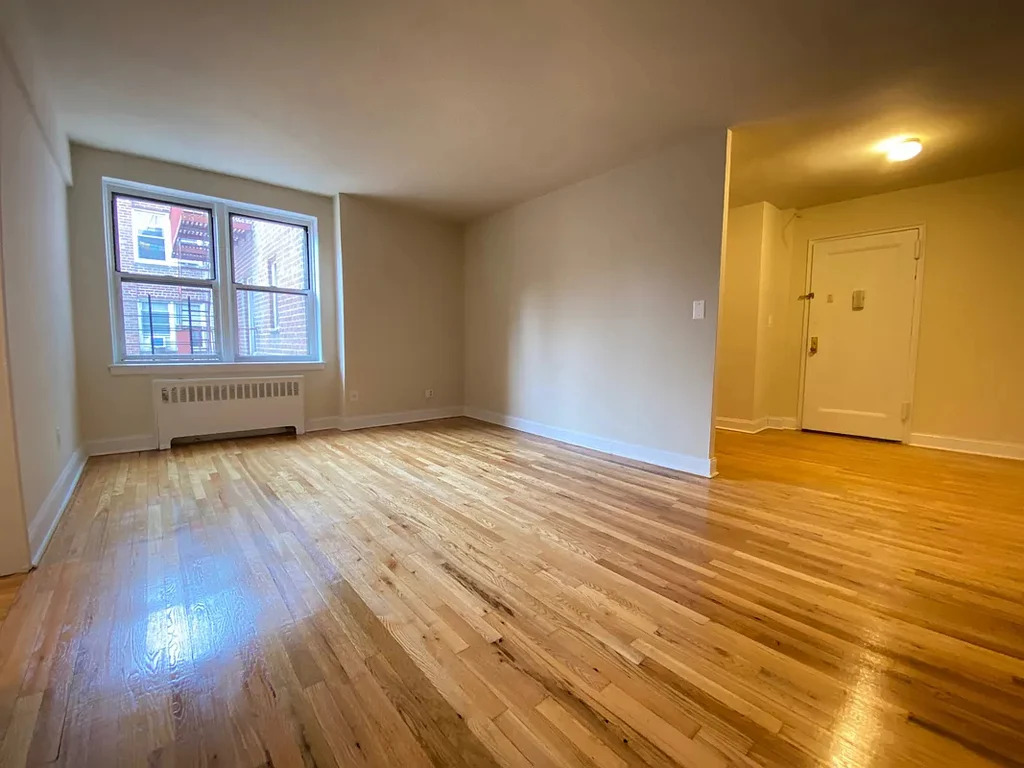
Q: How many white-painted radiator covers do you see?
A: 1